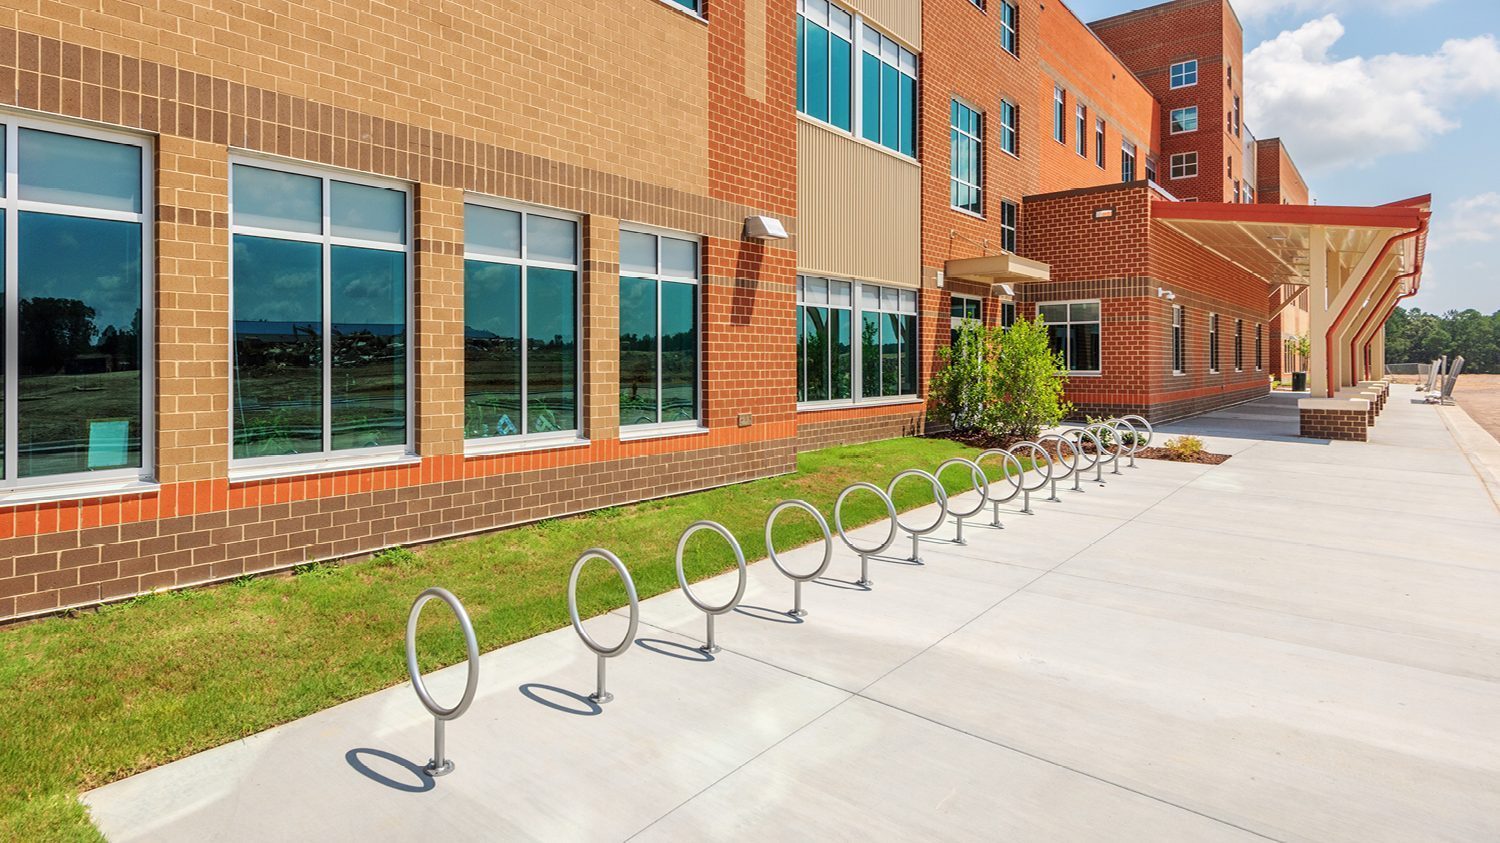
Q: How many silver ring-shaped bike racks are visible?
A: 14